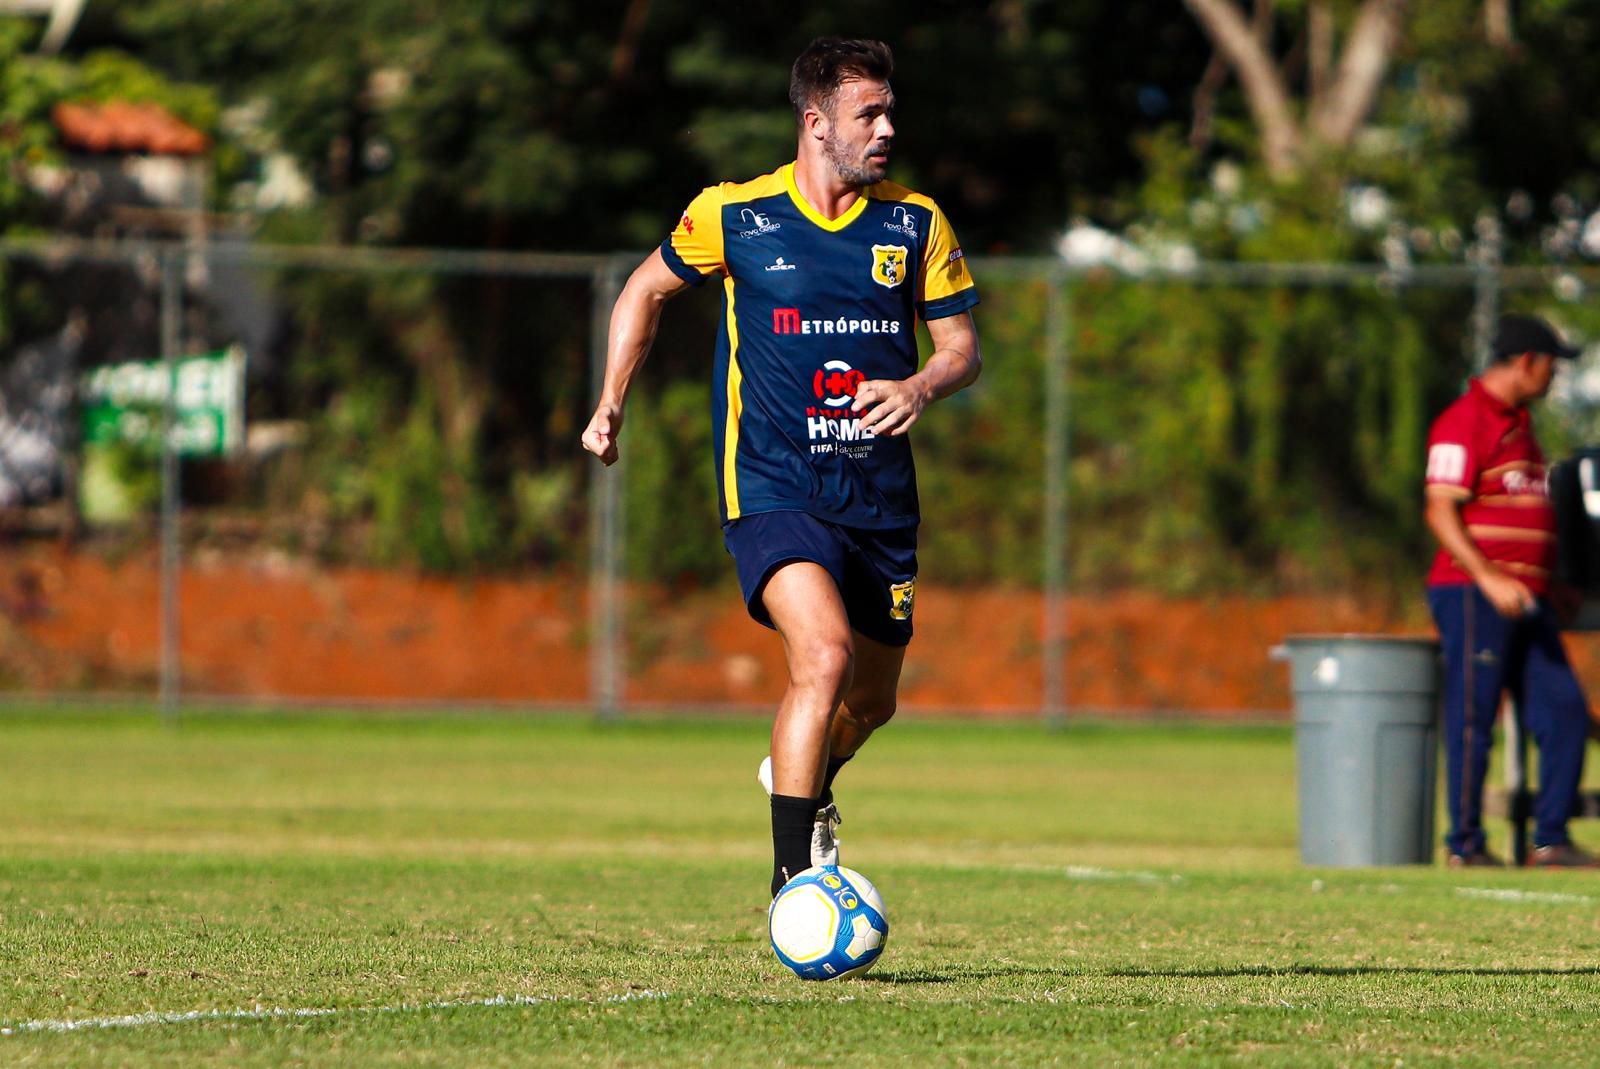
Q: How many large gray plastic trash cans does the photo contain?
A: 1